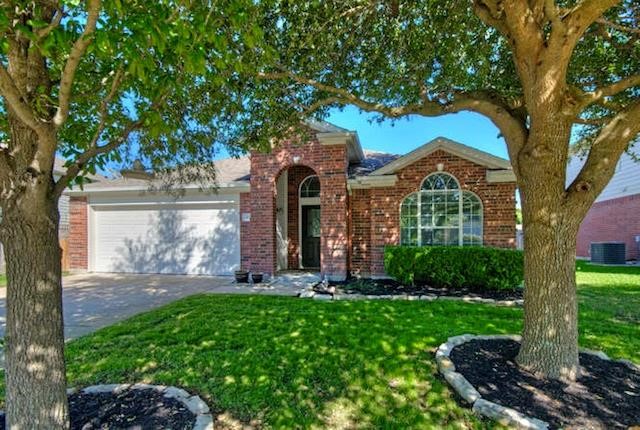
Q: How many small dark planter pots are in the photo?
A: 2